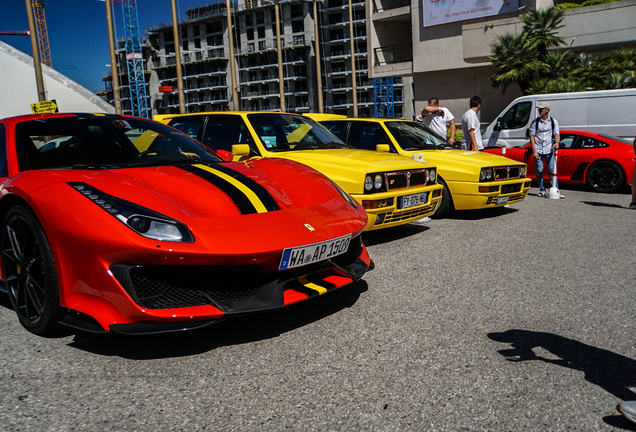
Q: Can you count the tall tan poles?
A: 7